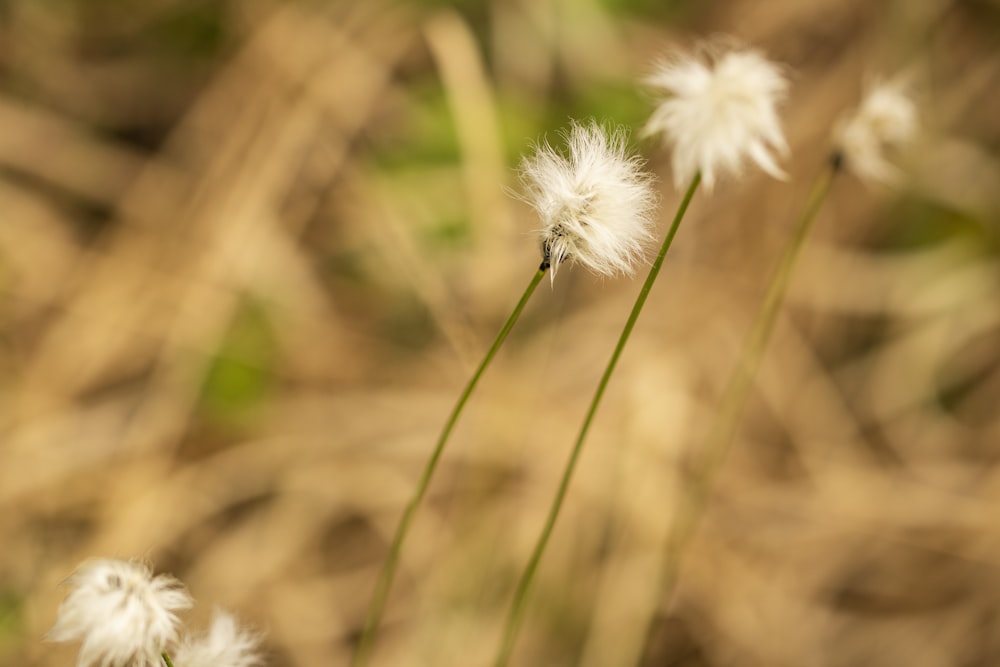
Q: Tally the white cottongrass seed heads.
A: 5